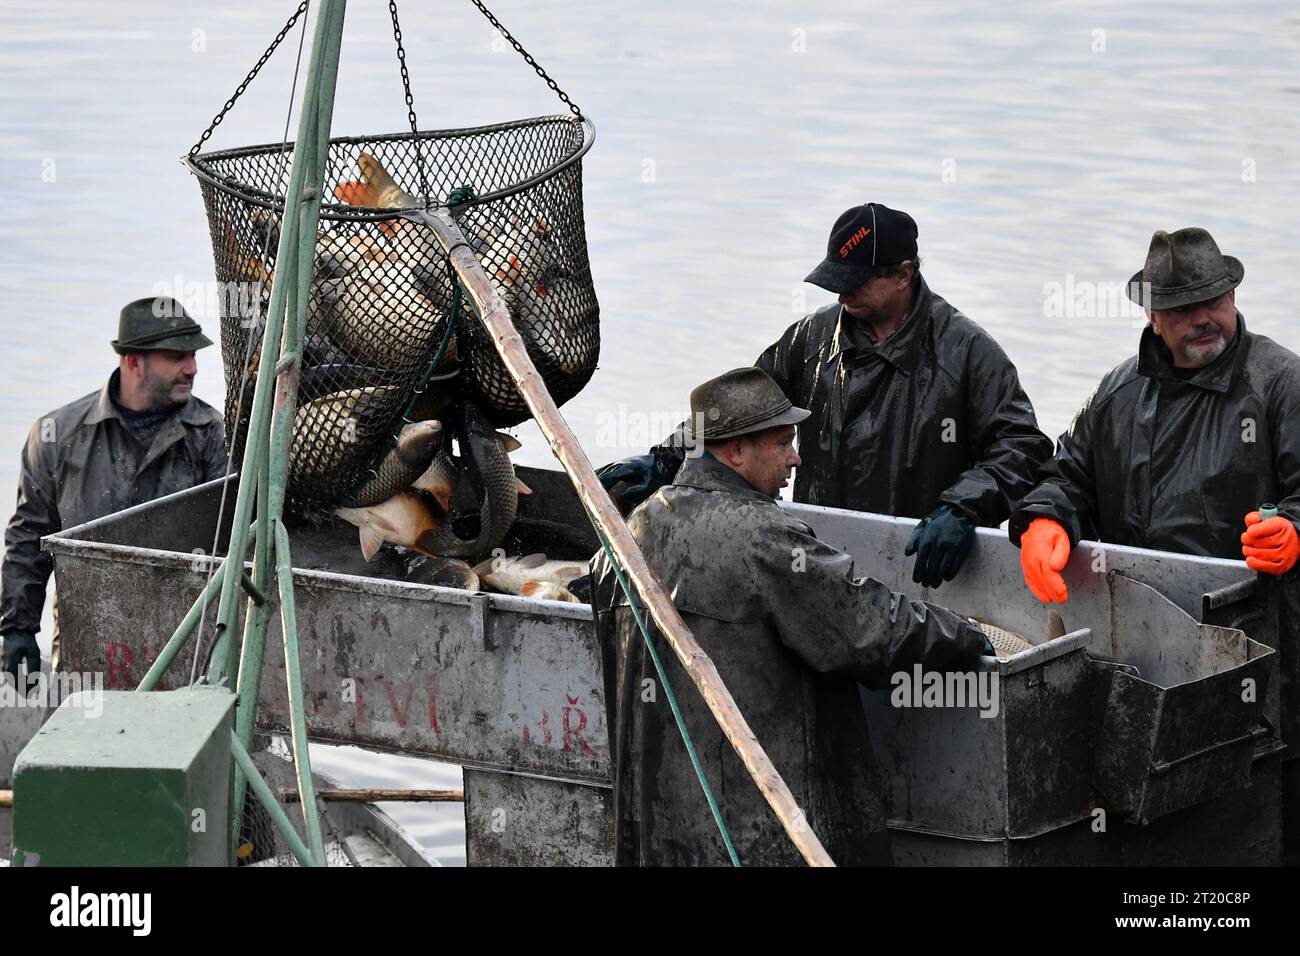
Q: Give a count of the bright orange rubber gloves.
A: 2